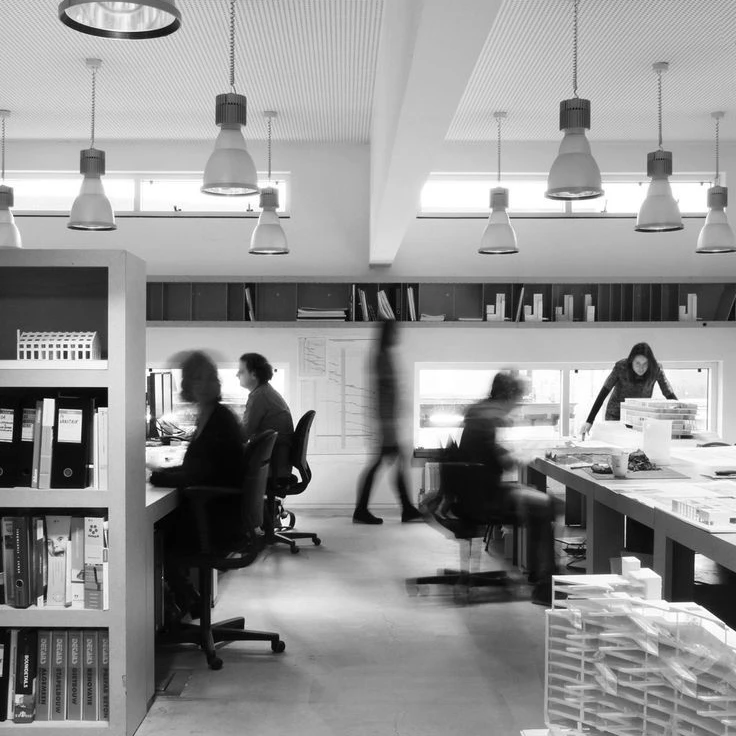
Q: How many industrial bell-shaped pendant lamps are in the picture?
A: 9